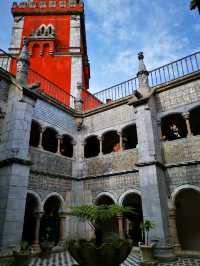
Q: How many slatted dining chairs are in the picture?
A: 0